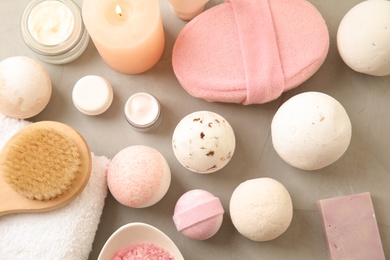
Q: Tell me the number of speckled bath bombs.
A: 1